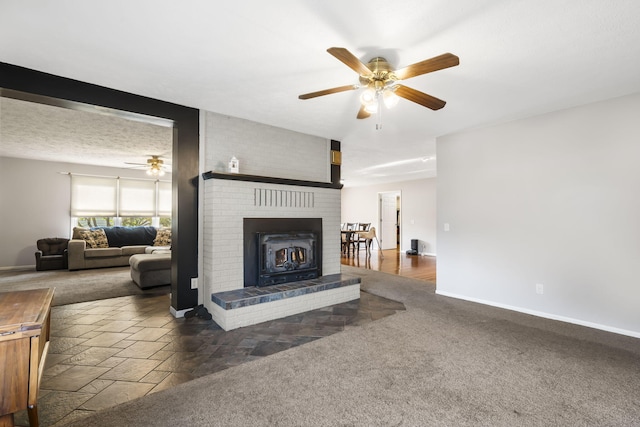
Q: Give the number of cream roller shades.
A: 3